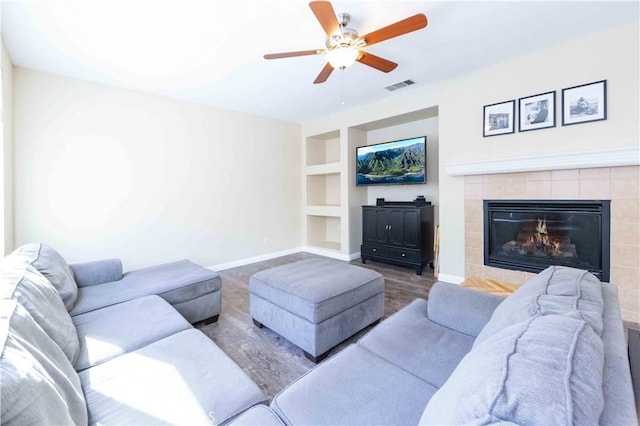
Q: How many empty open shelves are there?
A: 3